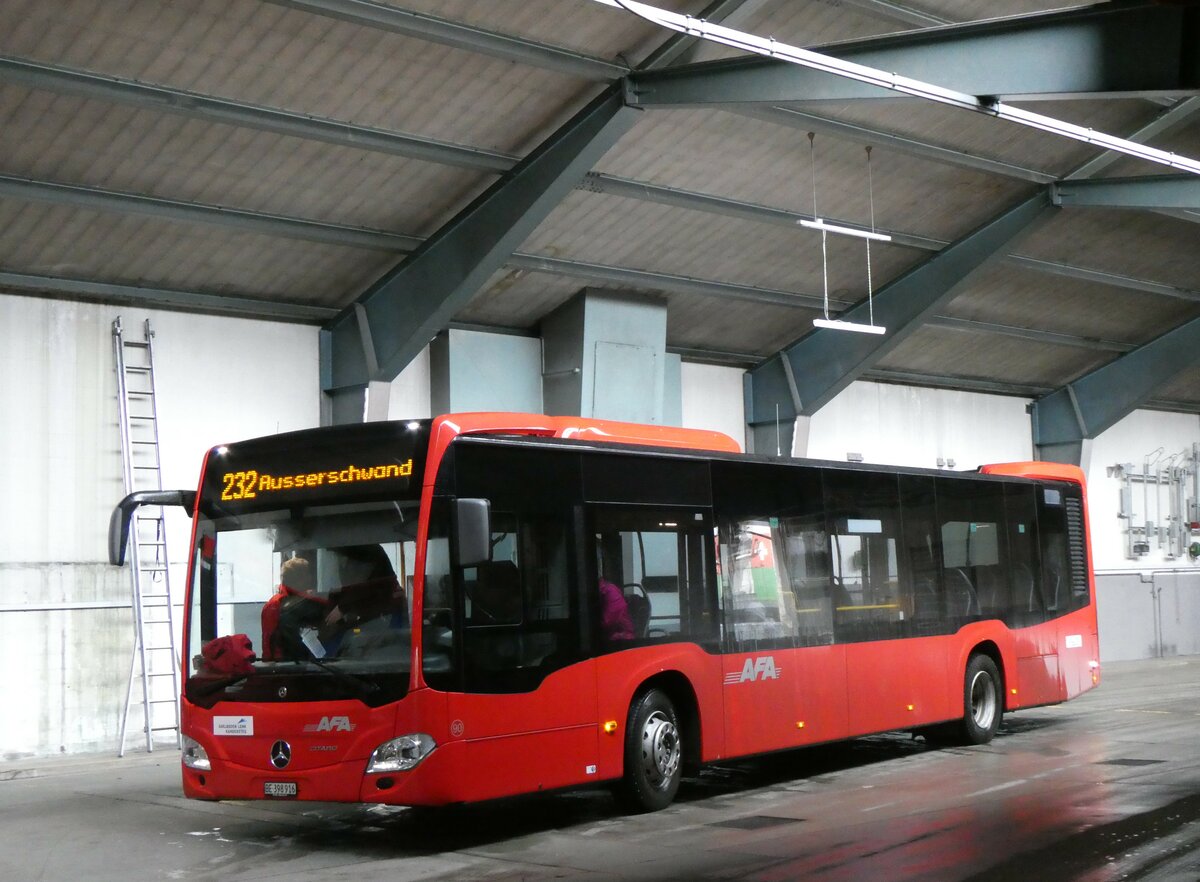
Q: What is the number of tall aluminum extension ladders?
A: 1